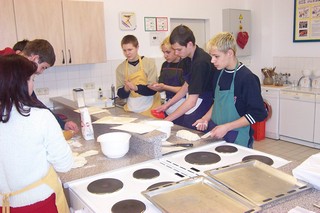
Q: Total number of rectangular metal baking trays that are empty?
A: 2